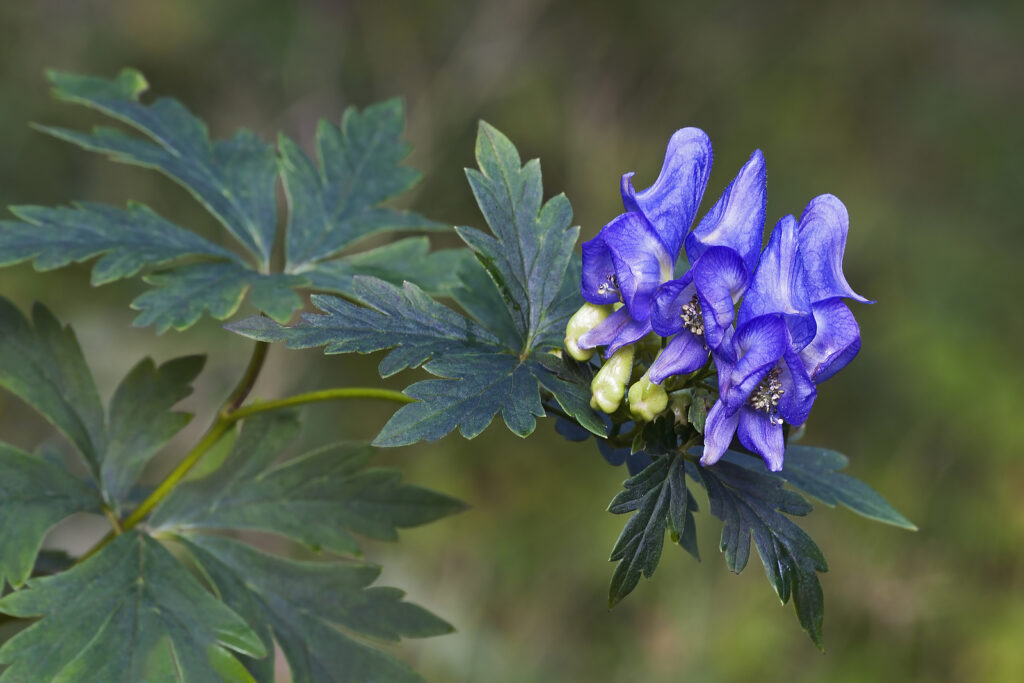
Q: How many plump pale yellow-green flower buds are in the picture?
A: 3